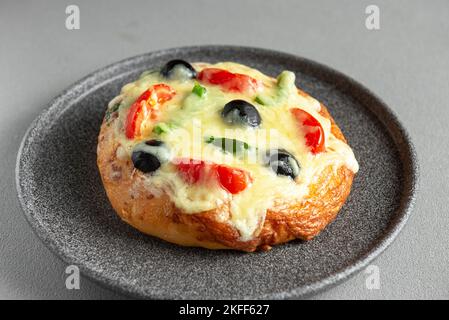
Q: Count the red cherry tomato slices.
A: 4